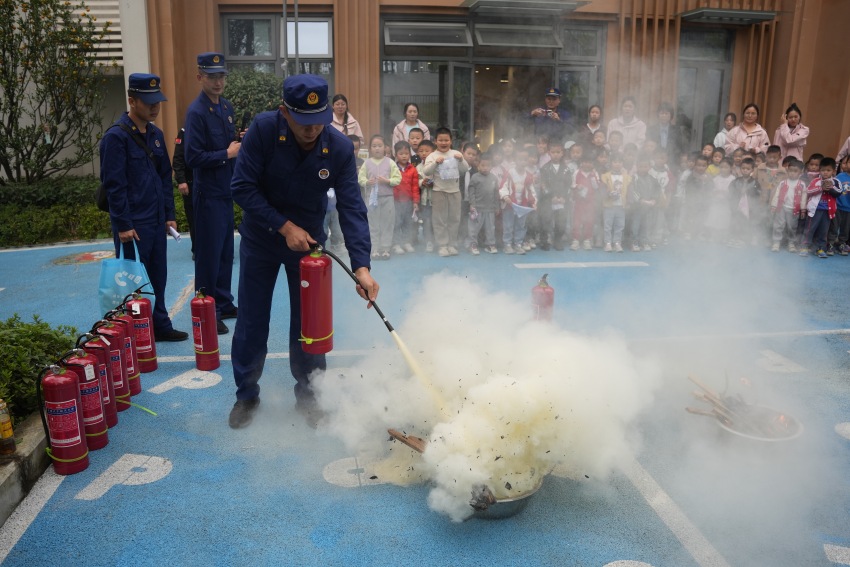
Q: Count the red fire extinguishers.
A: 9